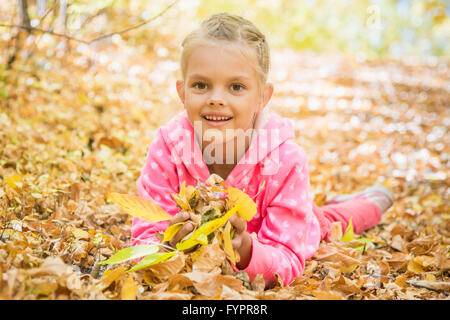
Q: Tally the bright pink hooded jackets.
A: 1